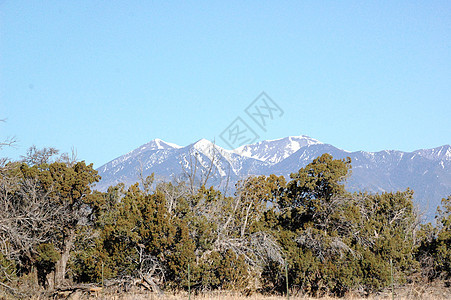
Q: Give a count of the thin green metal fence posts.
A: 4